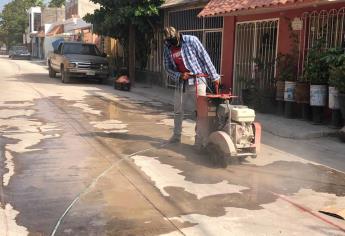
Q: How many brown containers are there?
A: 2